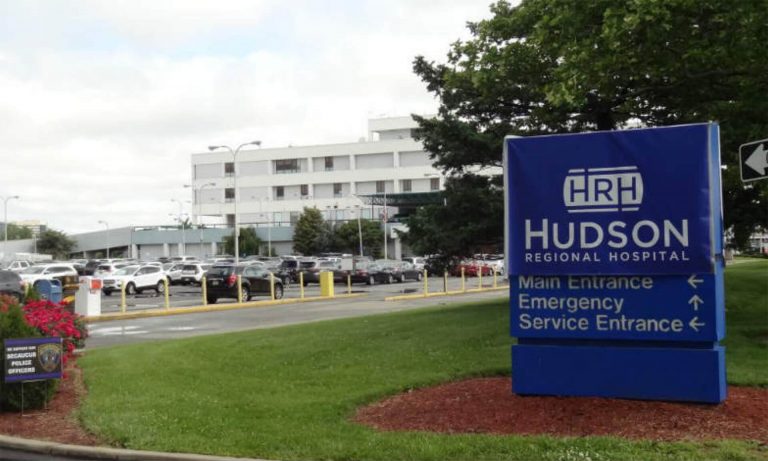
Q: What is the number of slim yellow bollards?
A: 12